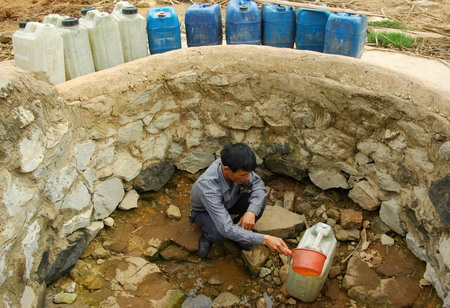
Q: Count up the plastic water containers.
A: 11